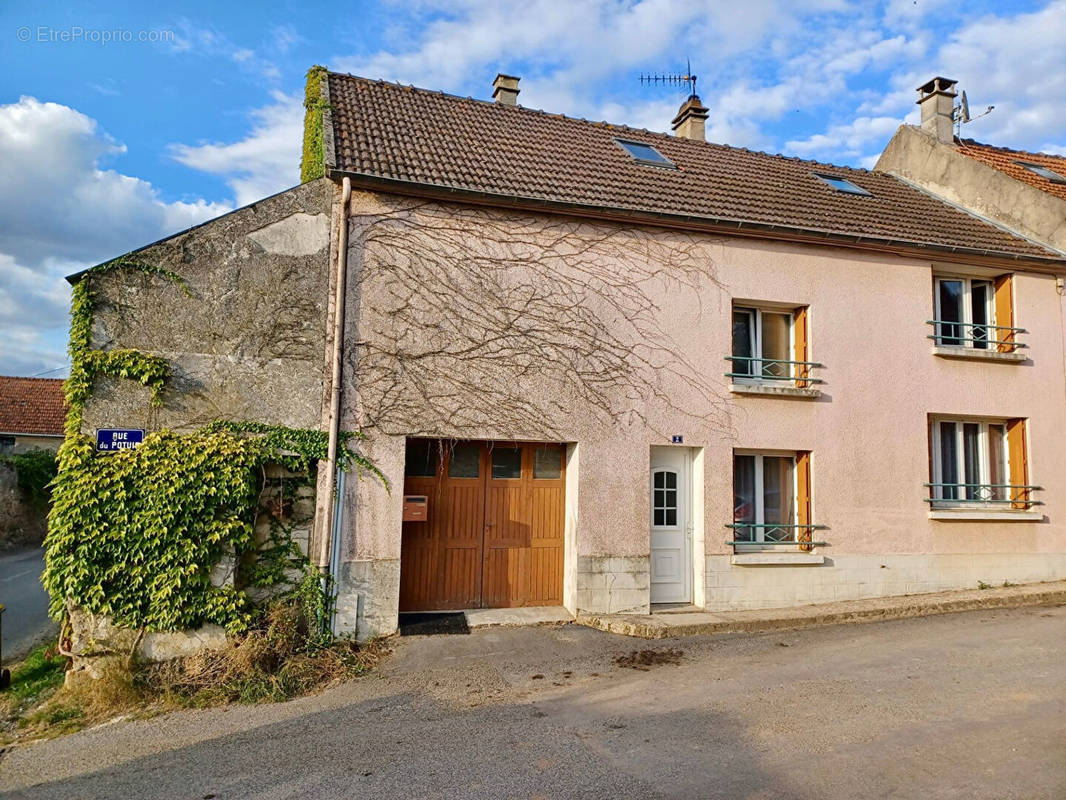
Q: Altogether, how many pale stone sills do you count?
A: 4